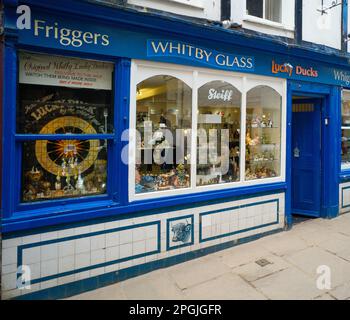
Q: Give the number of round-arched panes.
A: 3